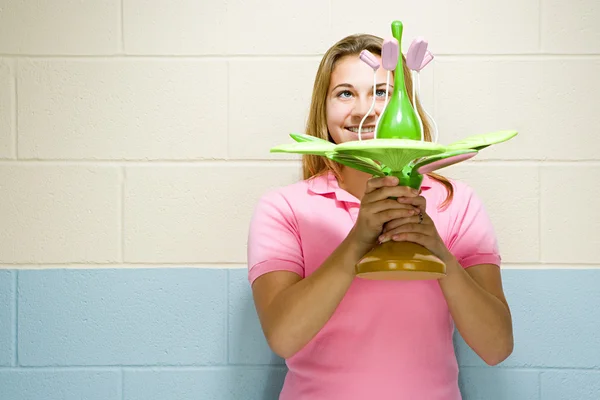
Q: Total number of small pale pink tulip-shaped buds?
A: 4